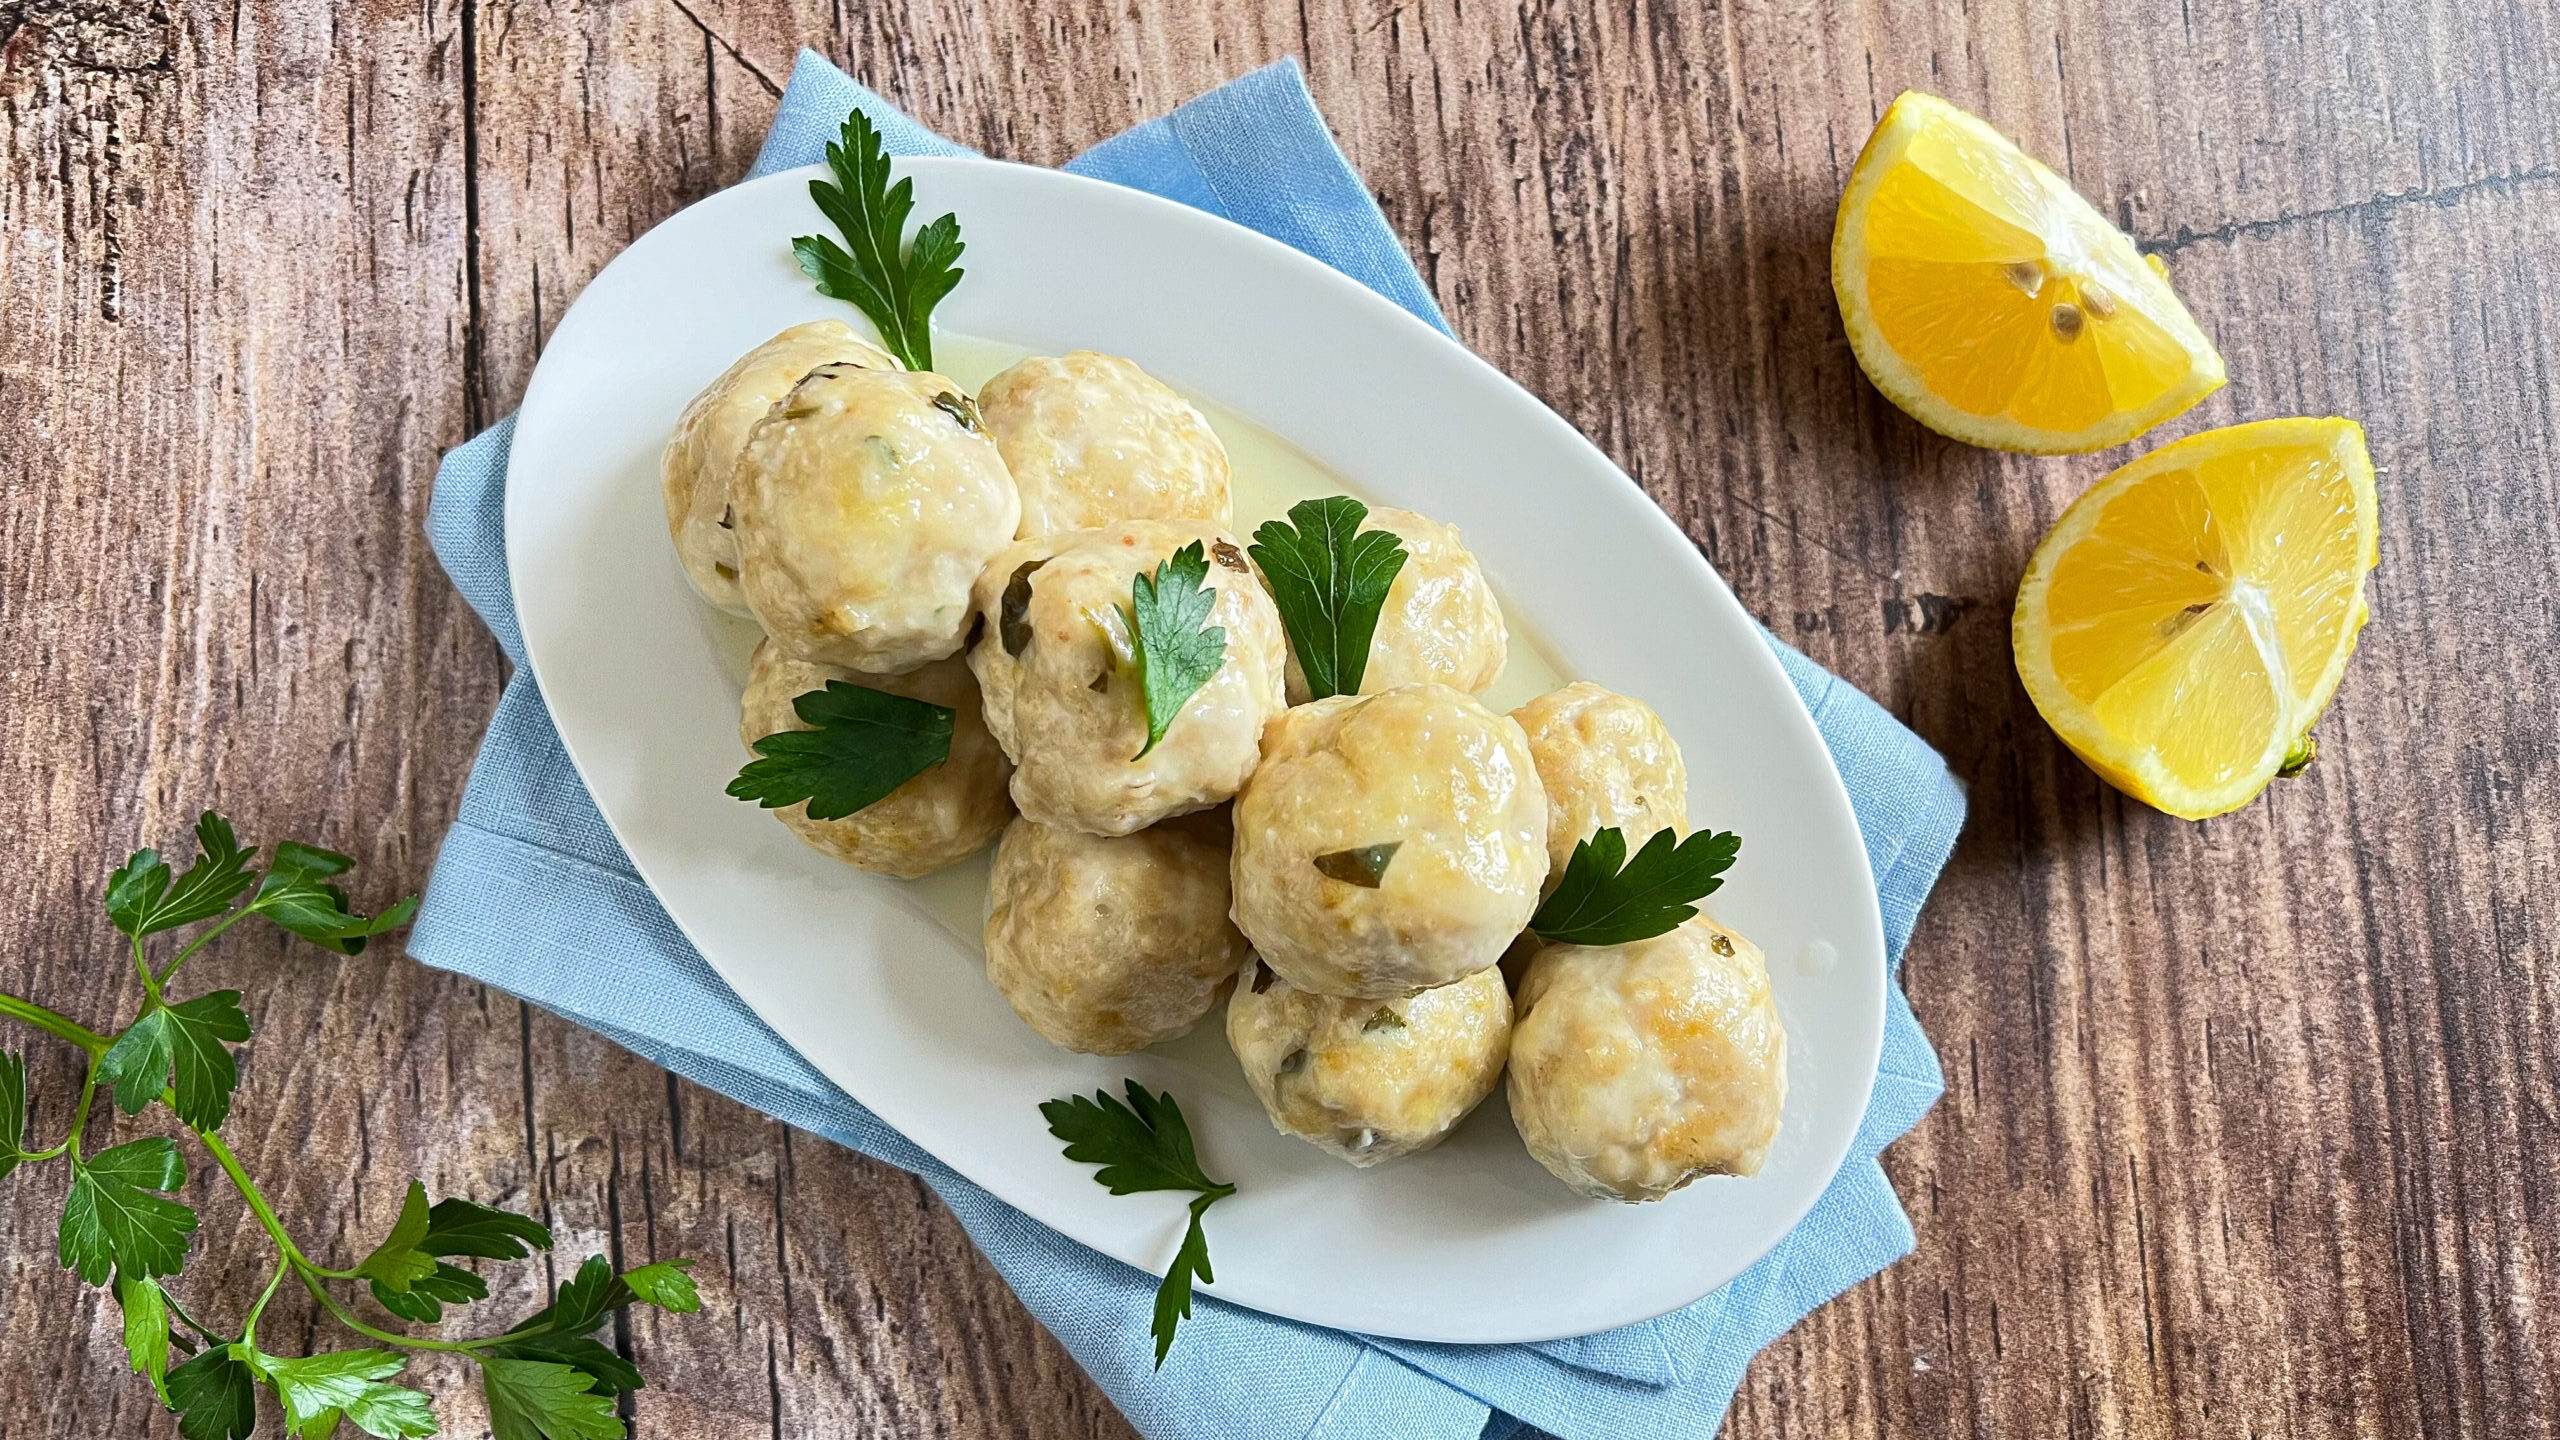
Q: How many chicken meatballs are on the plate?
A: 11